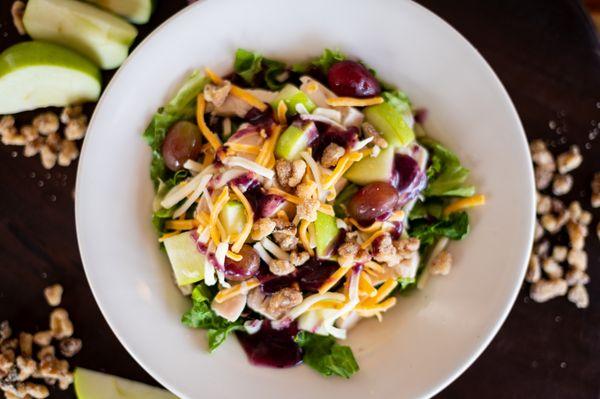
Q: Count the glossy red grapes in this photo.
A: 4